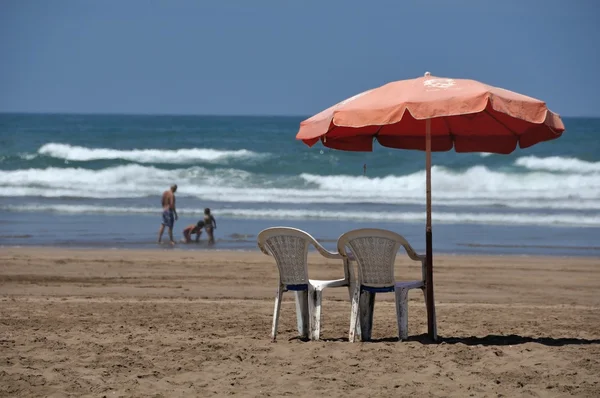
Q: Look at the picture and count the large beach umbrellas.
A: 1